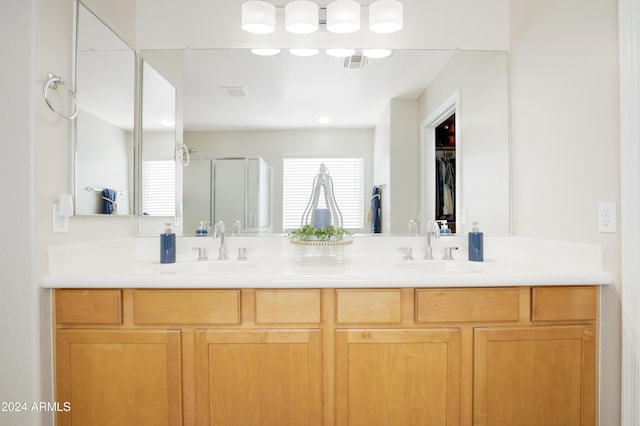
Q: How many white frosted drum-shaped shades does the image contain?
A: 4